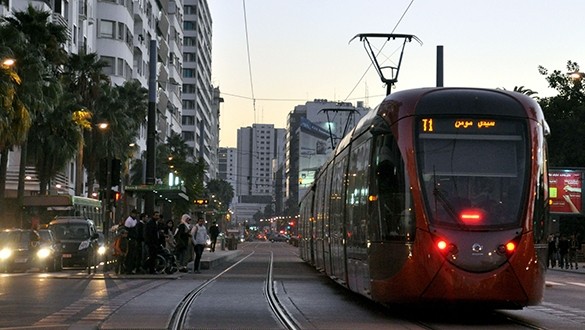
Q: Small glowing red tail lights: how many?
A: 2